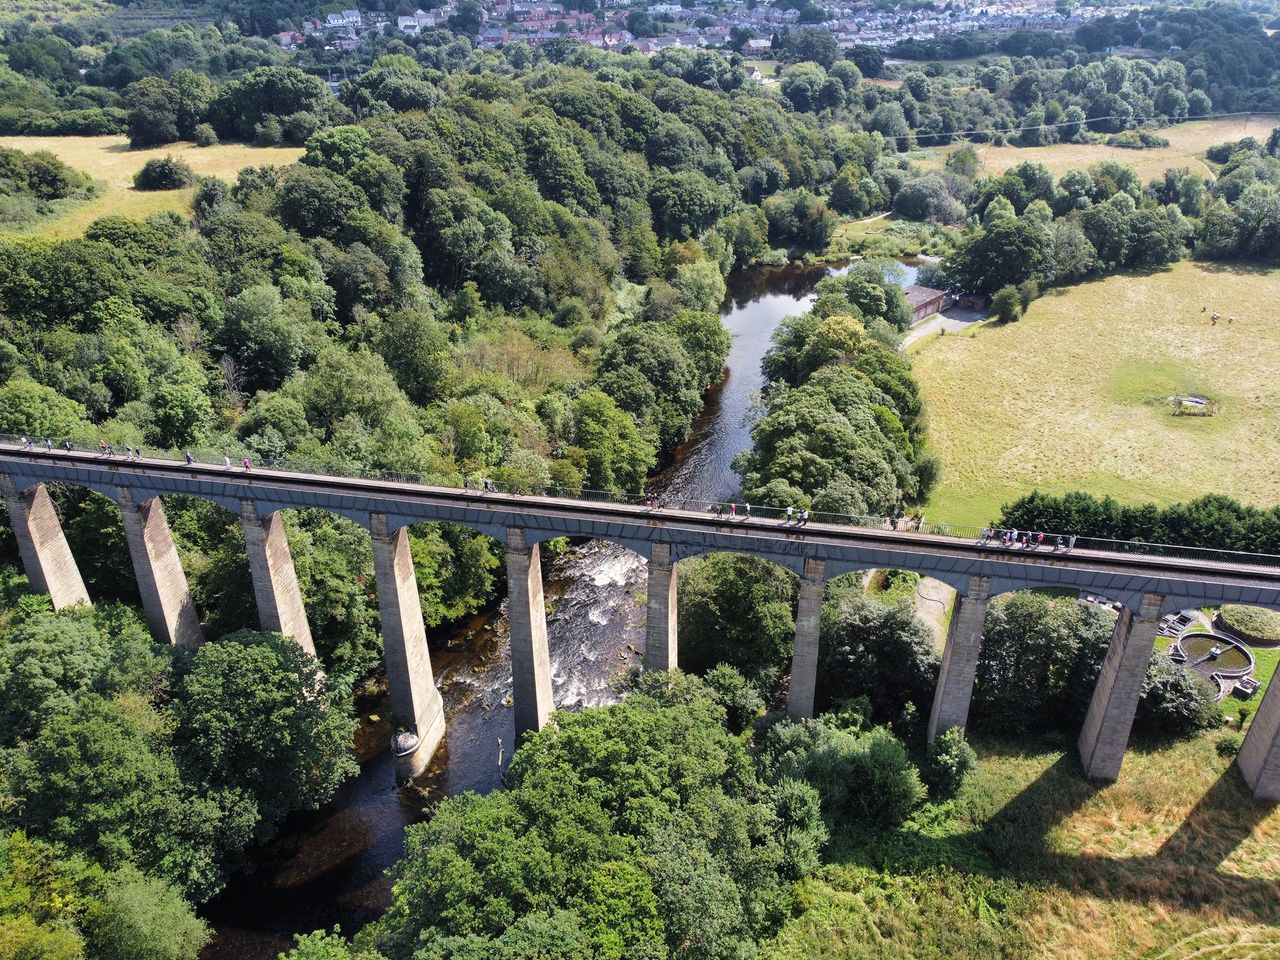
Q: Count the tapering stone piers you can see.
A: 10